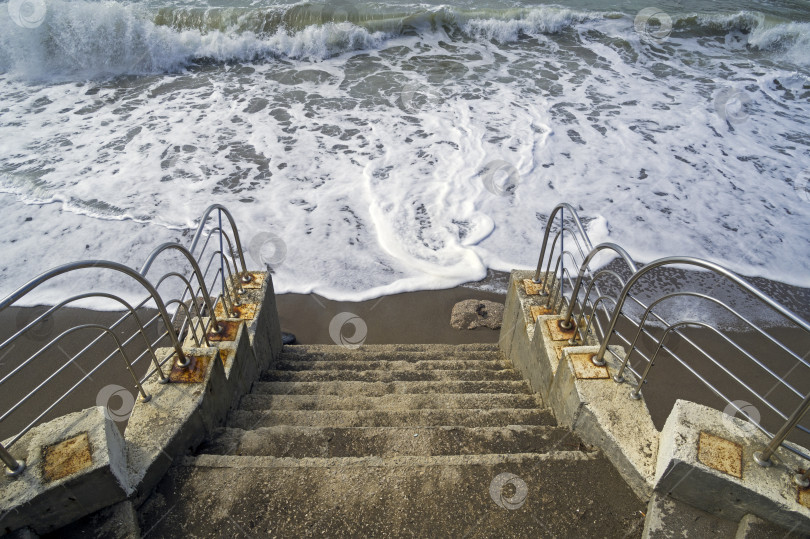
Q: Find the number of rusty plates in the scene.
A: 13